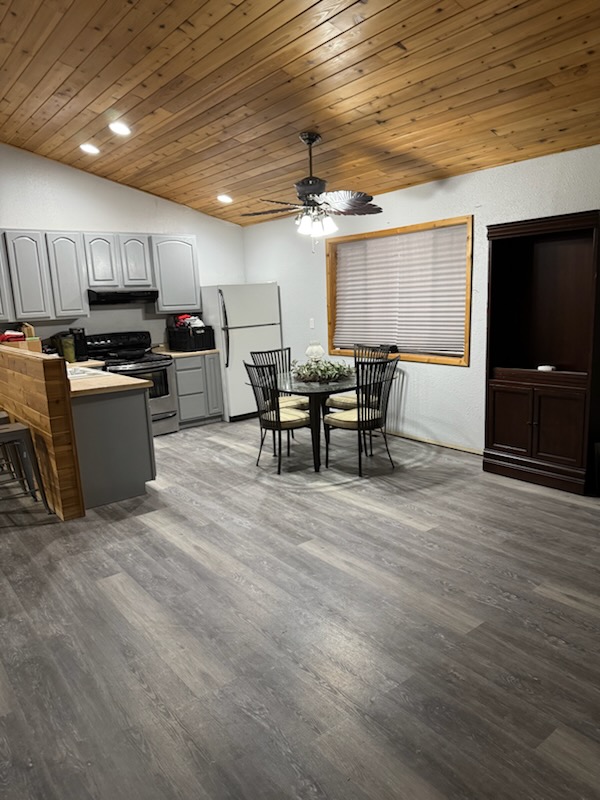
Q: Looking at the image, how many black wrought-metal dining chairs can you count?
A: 4